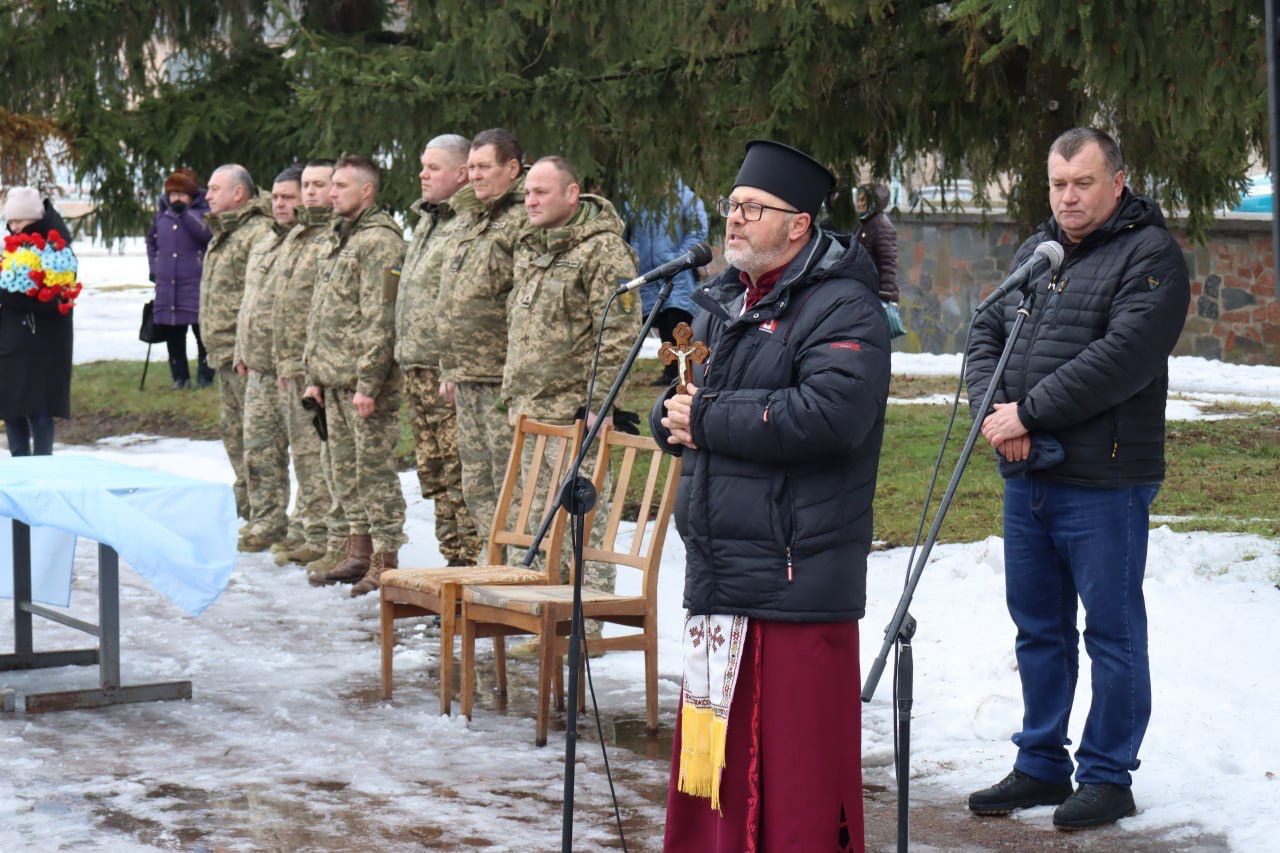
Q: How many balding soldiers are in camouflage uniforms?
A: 2